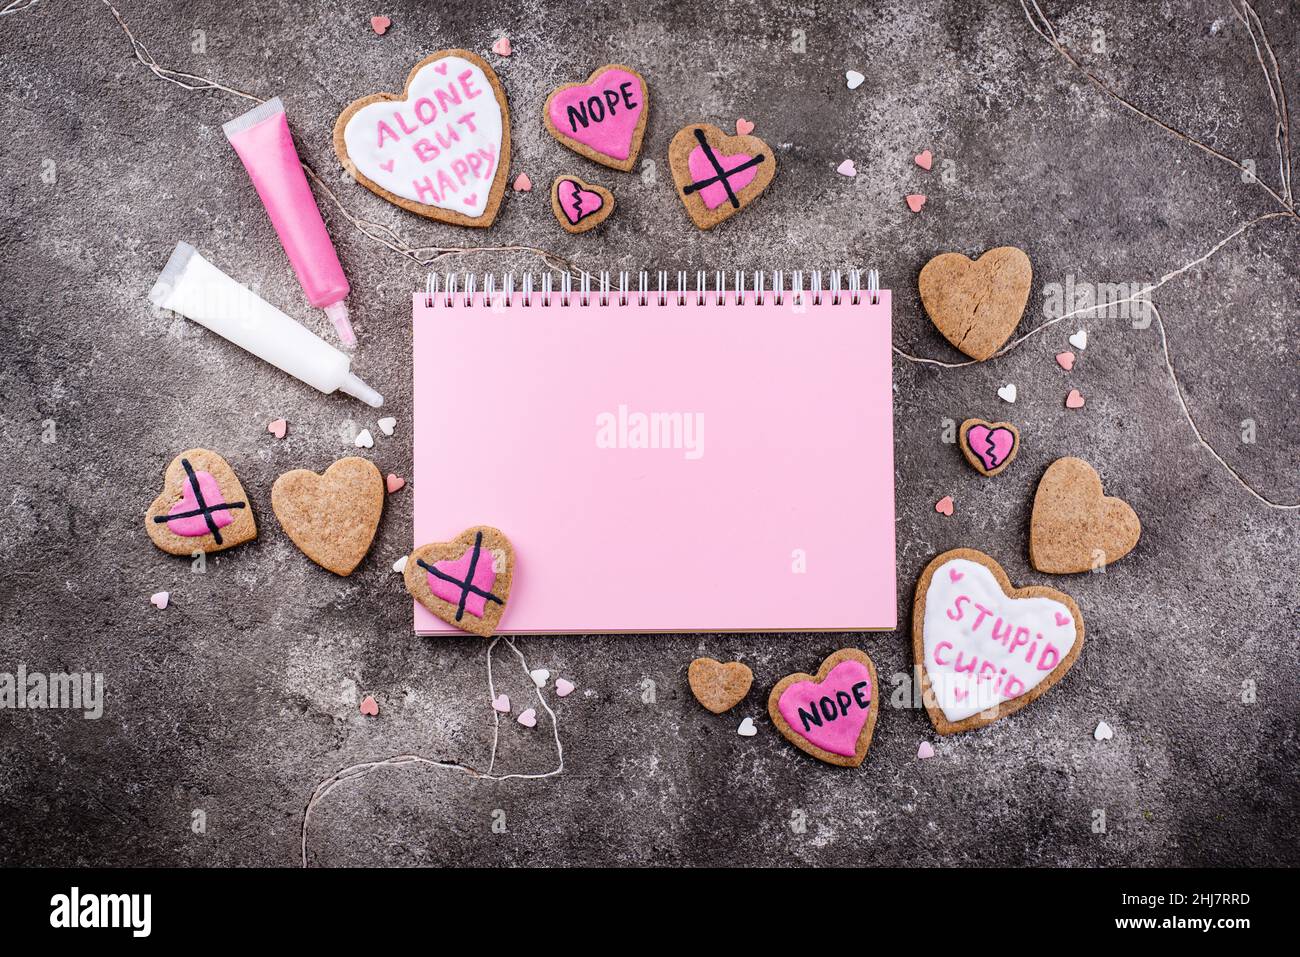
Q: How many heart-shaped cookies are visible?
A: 13